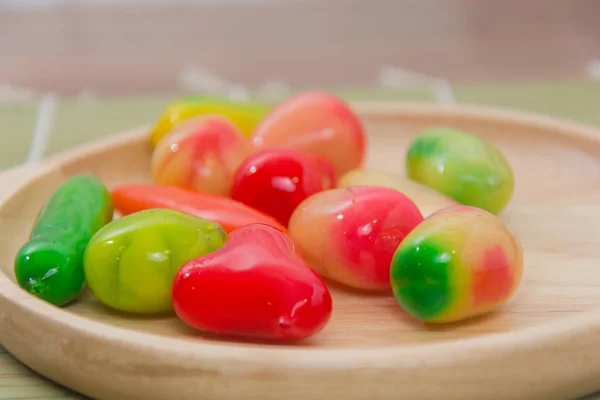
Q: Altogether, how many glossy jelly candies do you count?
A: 12